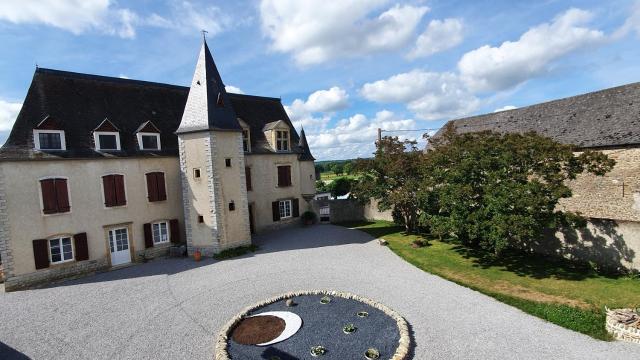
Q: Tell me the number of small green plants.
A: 5